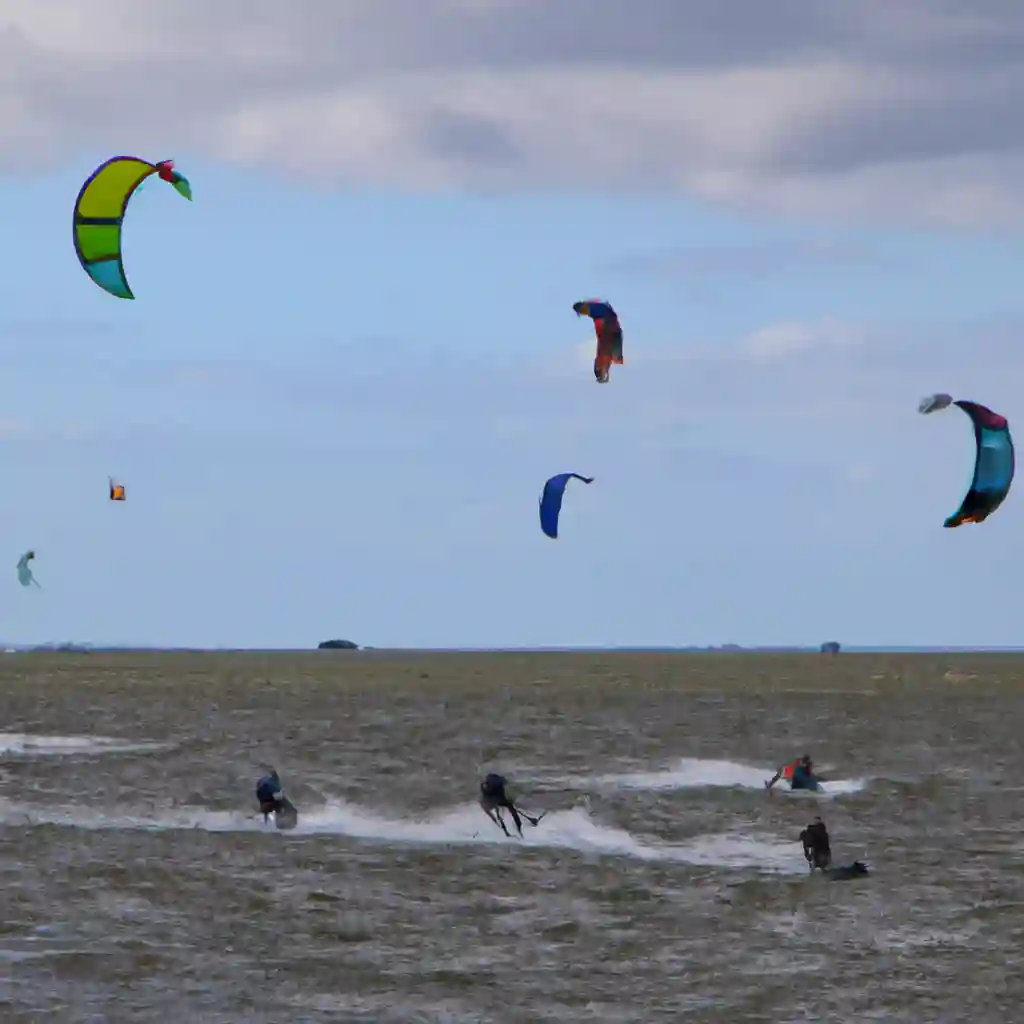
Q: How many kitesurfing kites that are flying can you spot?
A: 6